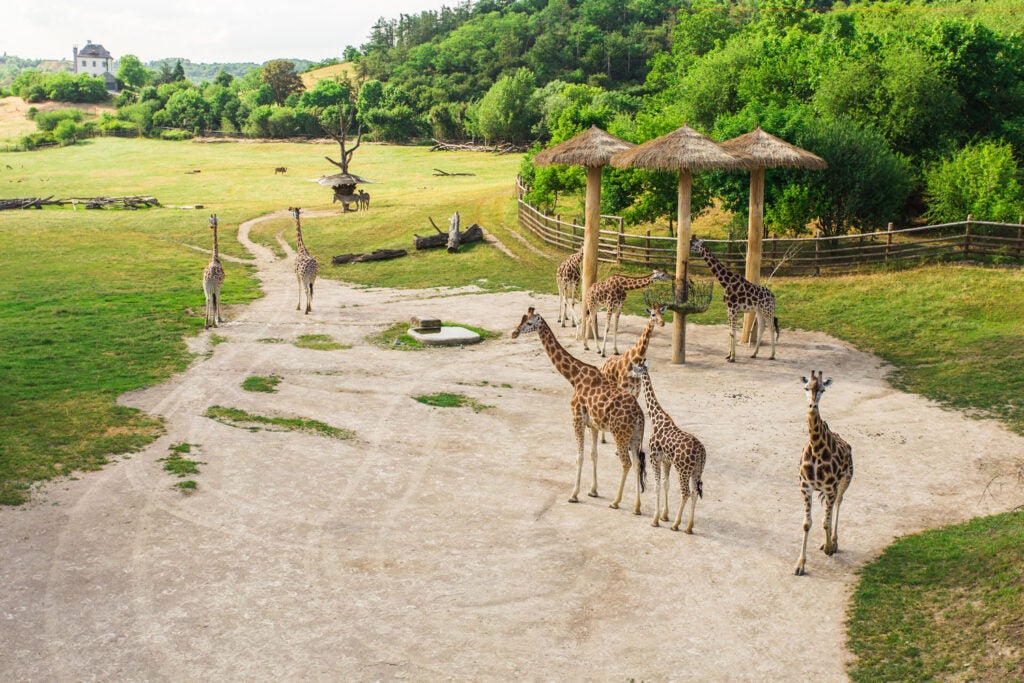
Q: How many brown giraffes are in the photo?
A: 9